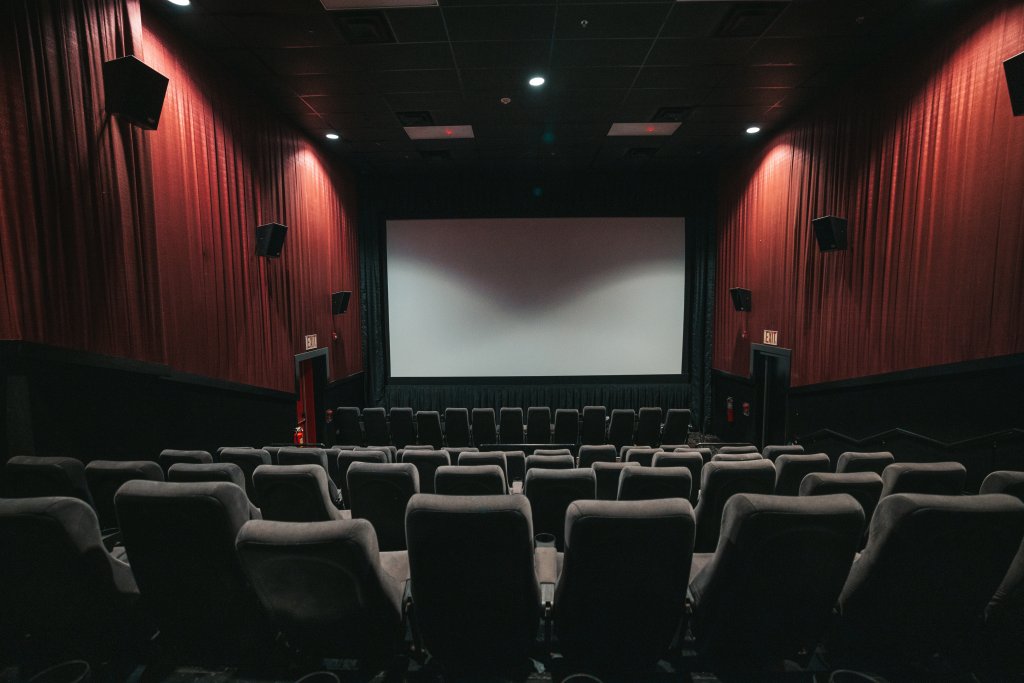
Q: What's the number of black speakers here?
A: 6